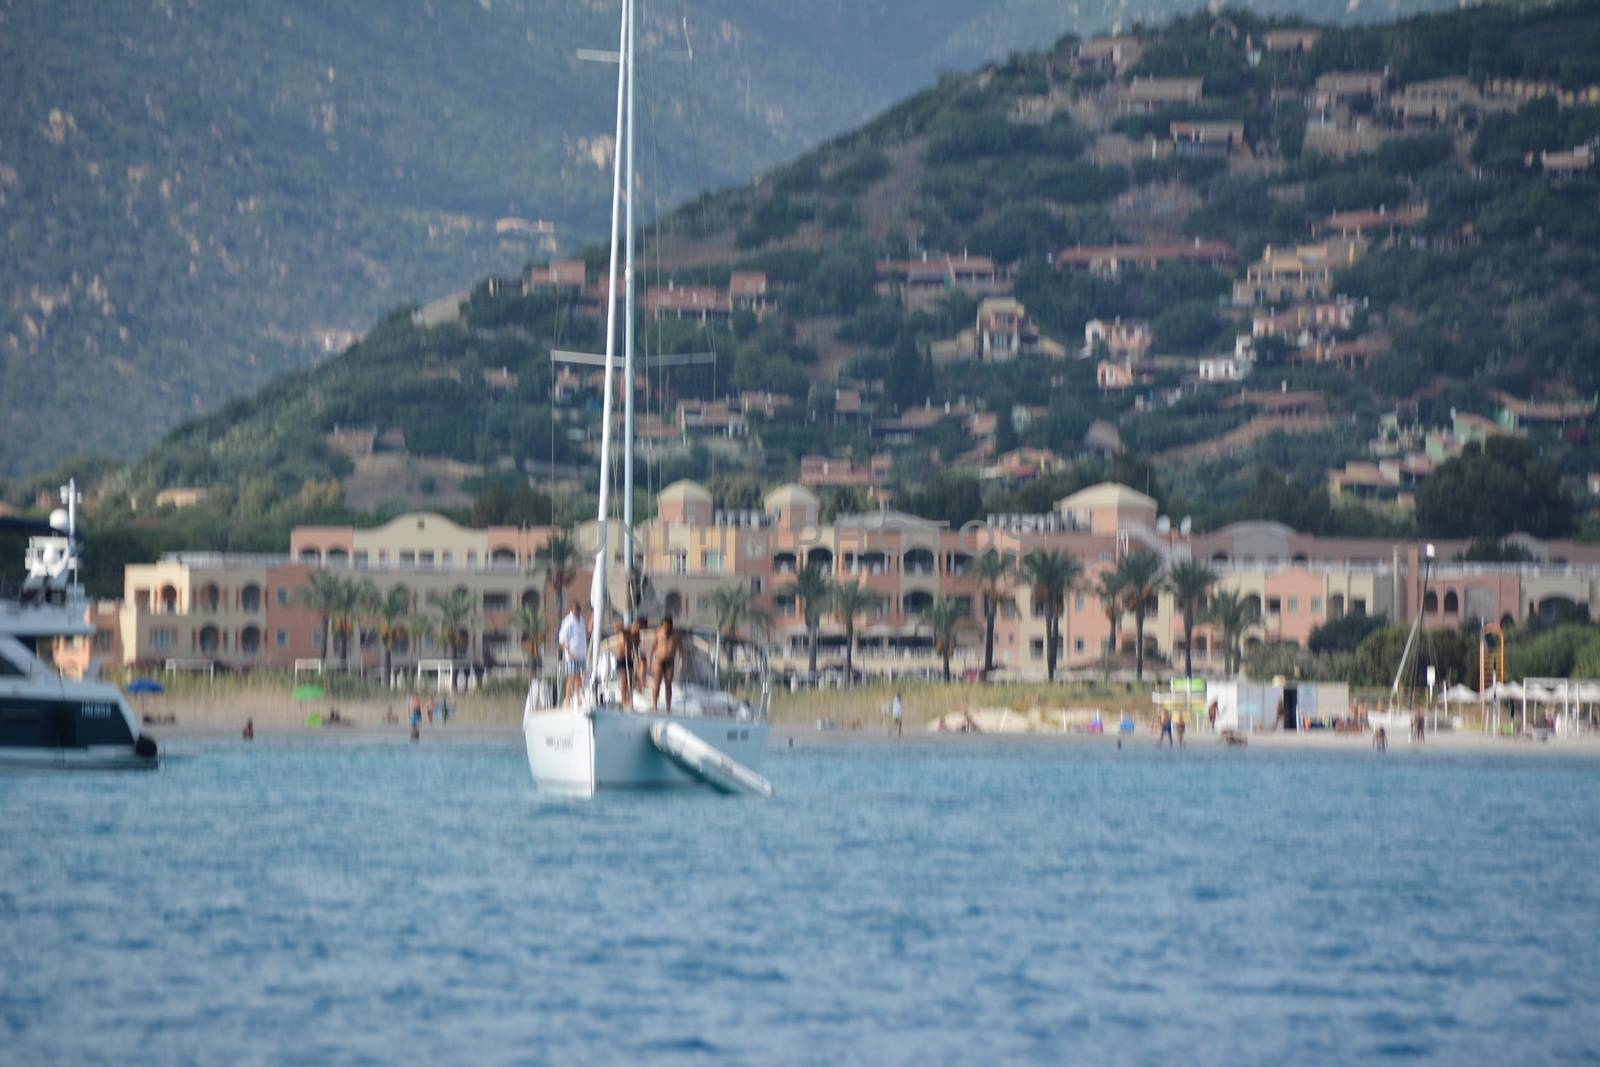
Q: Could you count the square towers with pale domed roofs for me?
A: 3